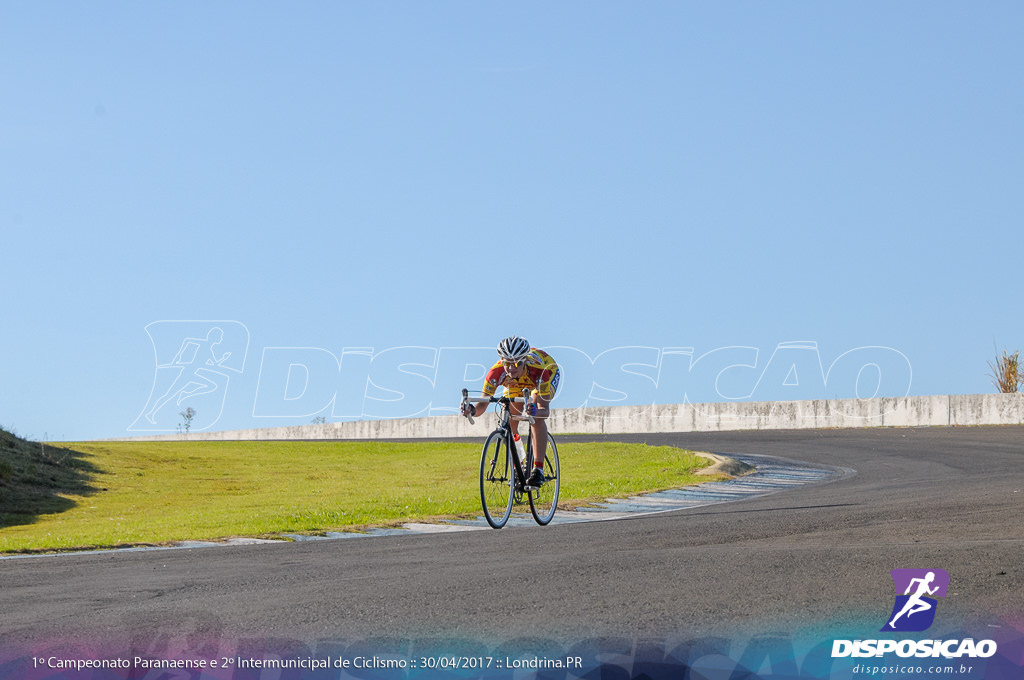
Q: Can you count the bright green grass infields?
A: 1